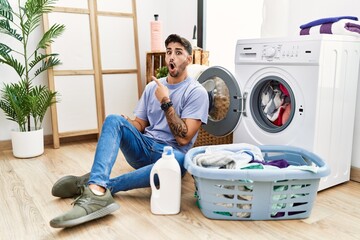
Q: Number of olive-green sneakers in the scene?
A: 2